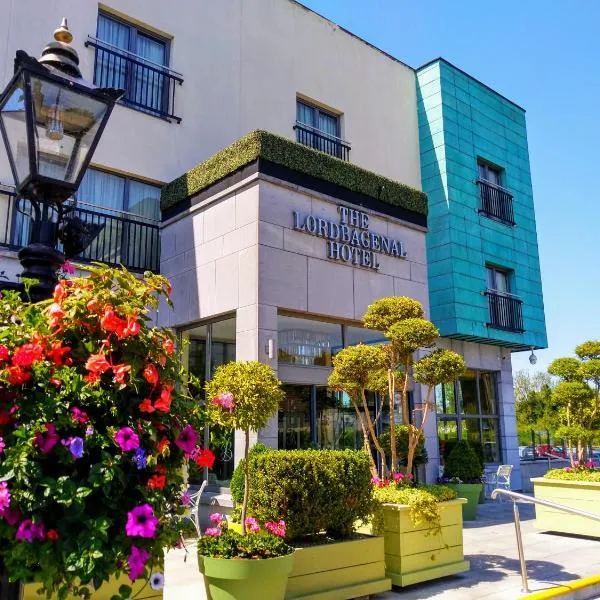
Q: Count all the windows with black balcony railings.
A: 5